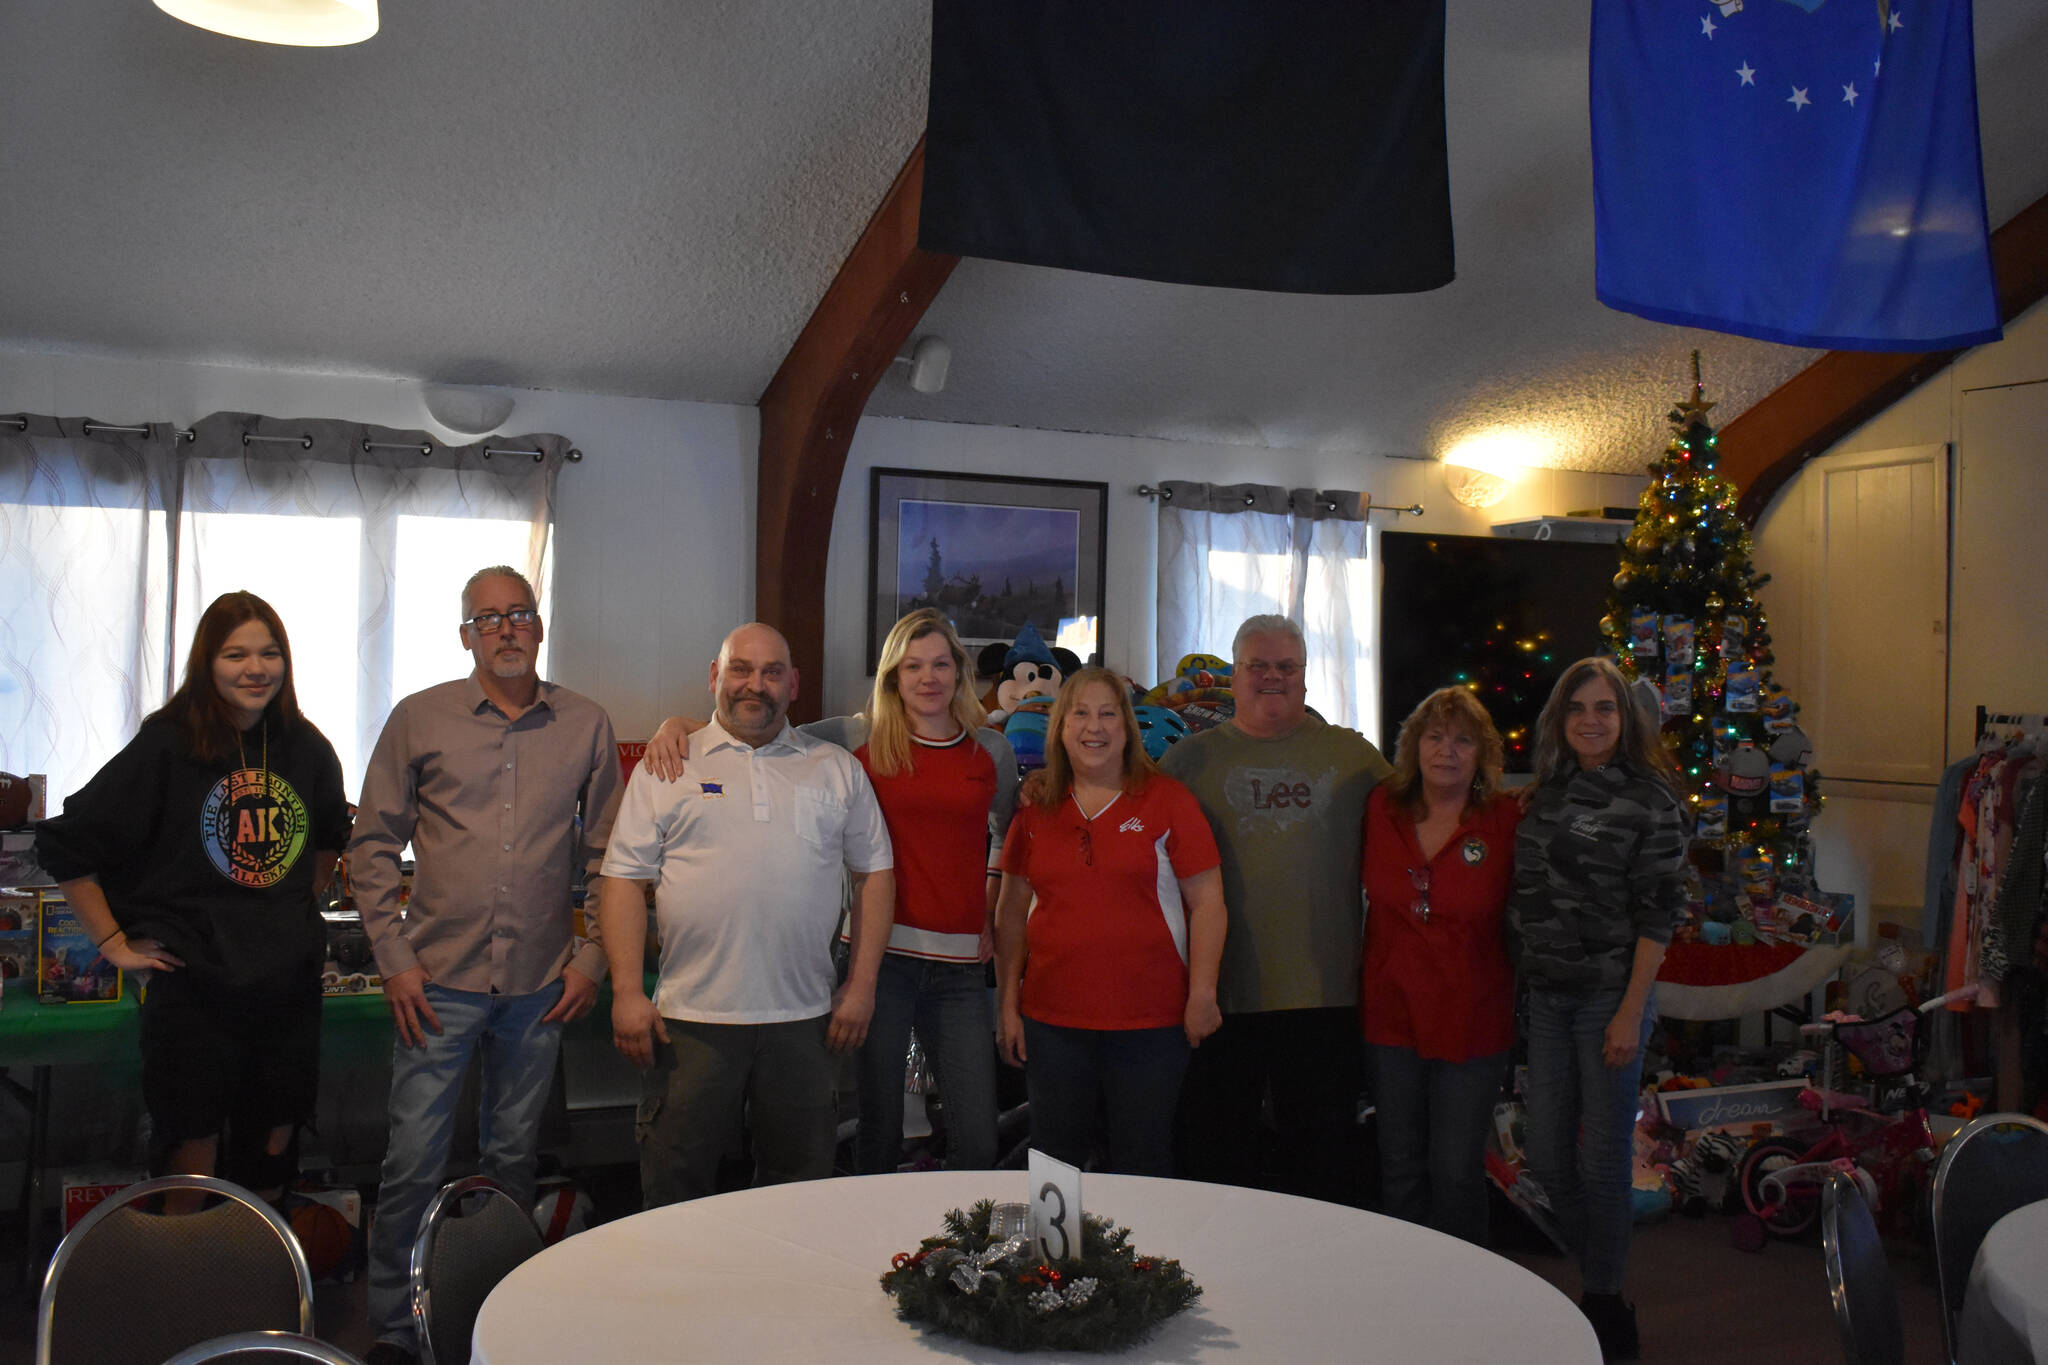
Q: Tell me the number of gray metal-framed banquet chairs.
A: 5